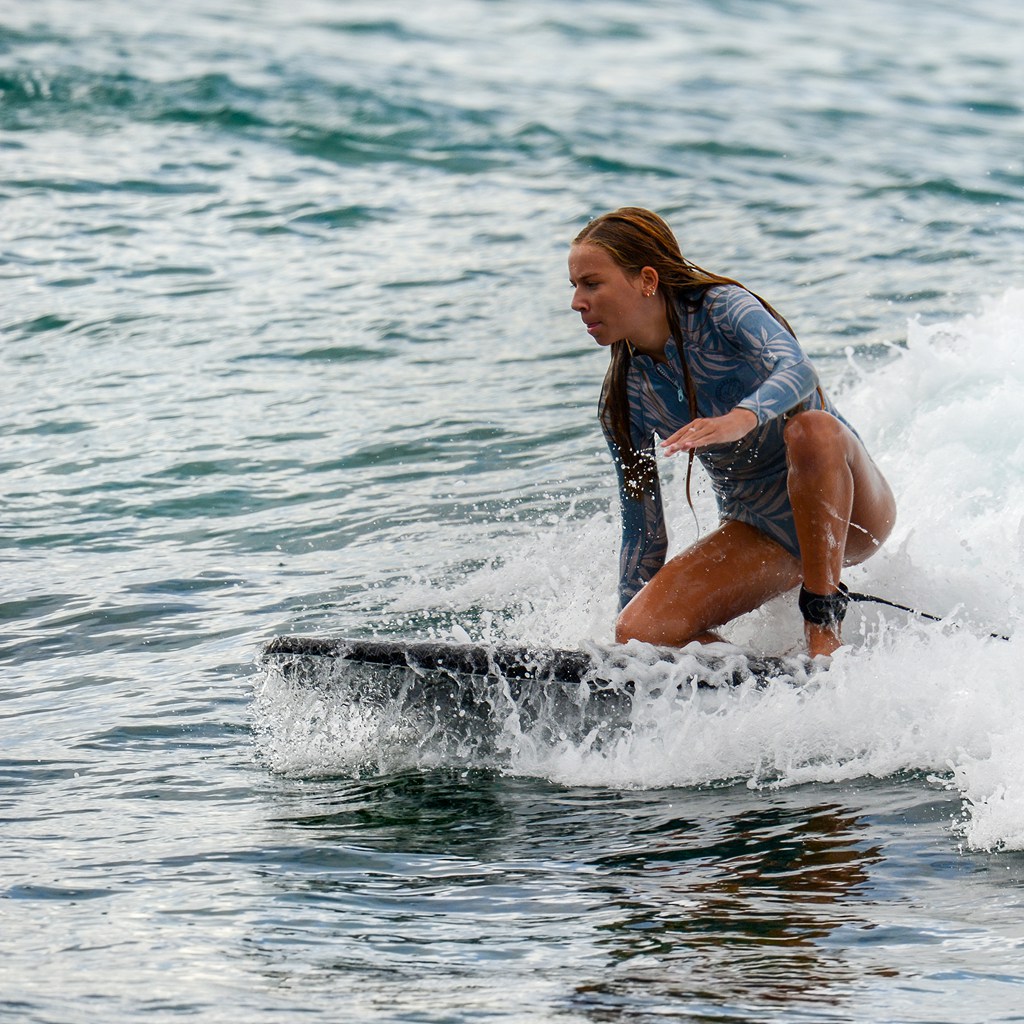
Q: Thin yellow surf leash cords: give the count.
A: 0